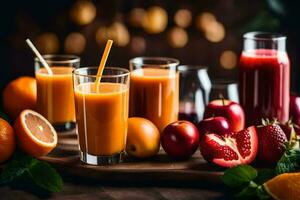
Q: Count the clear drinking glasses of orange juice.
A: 3